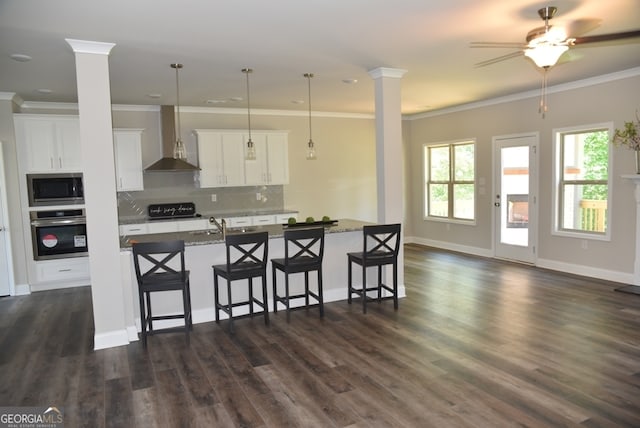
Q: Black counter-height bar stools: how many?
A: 4